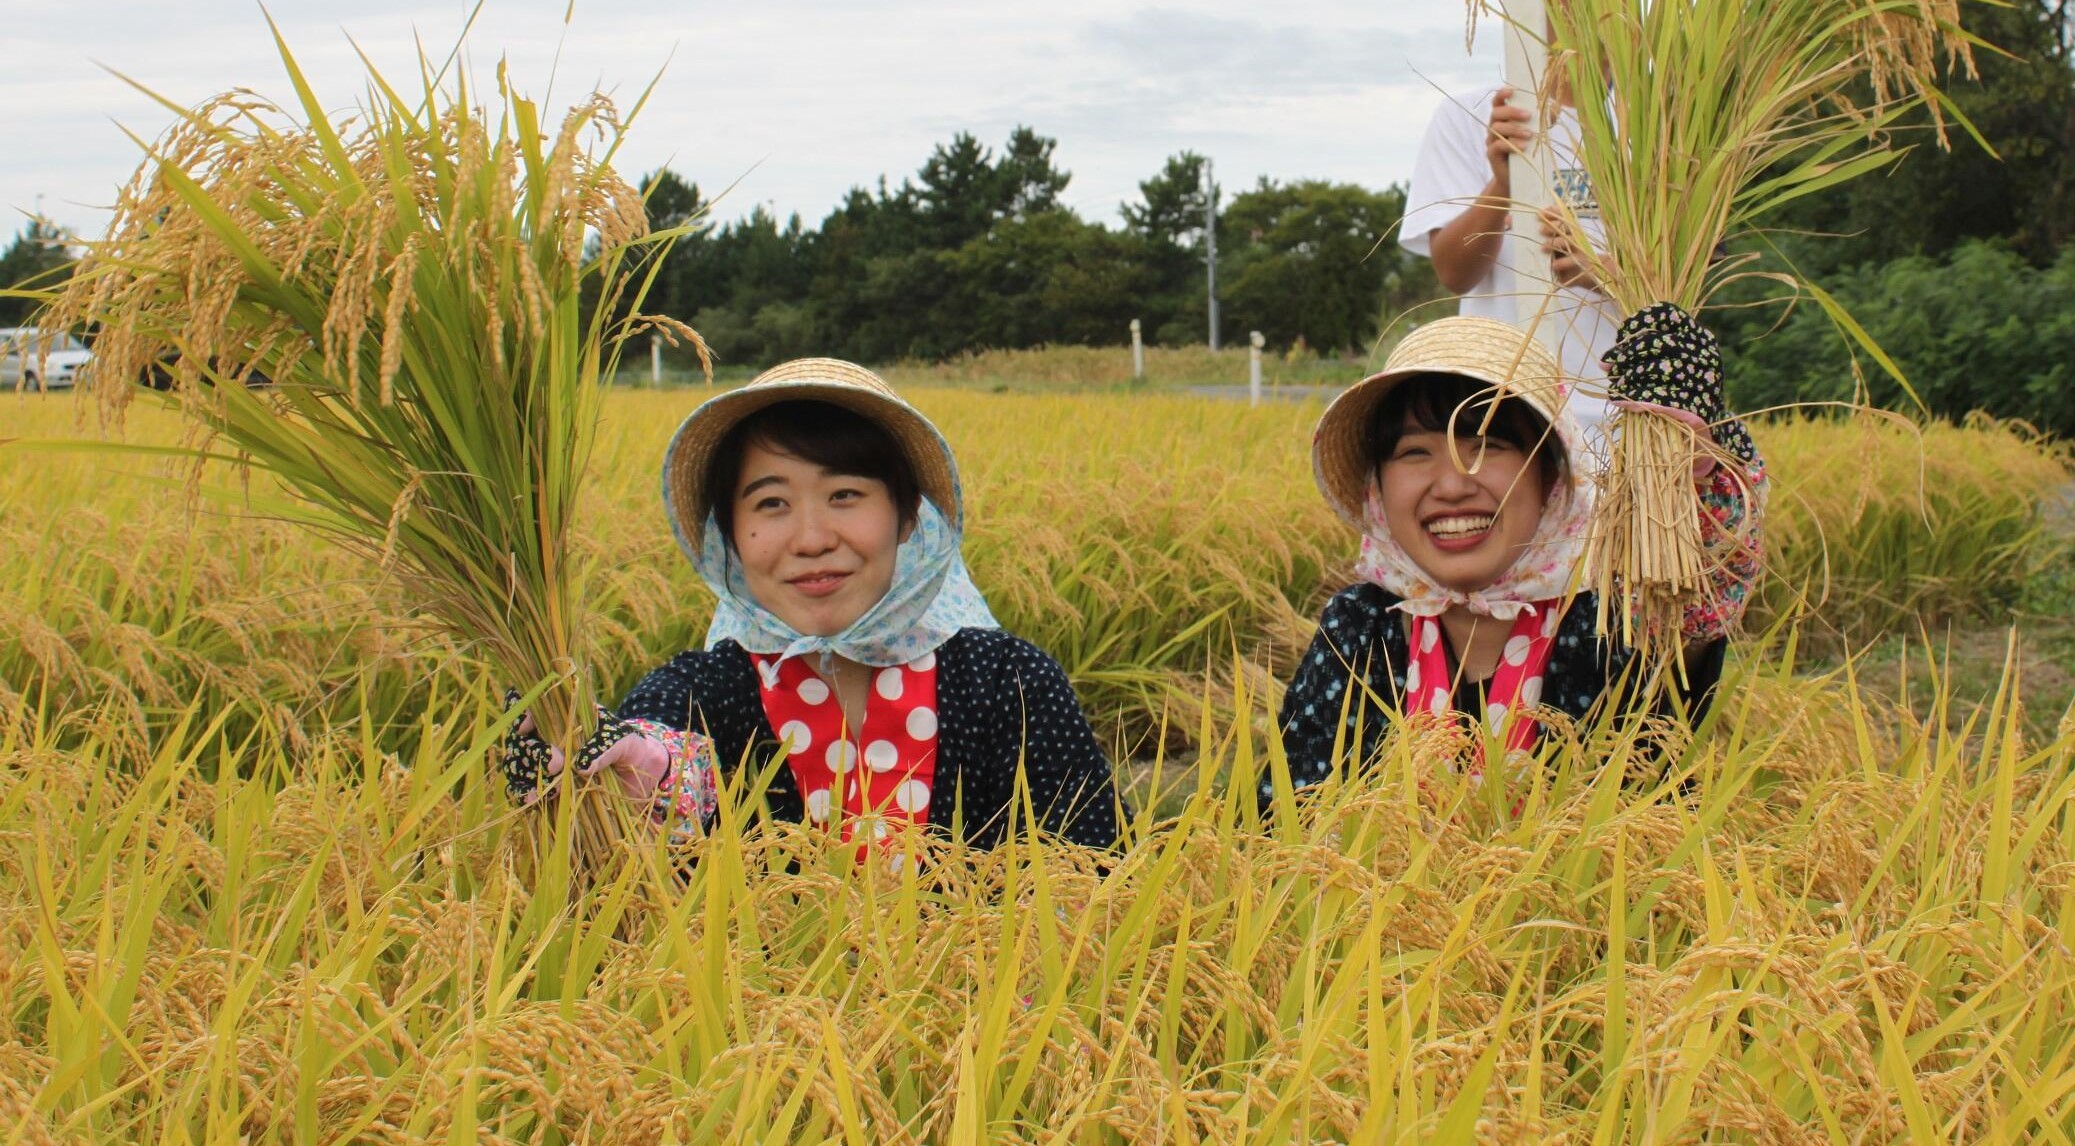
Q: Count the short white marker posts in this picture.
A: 3